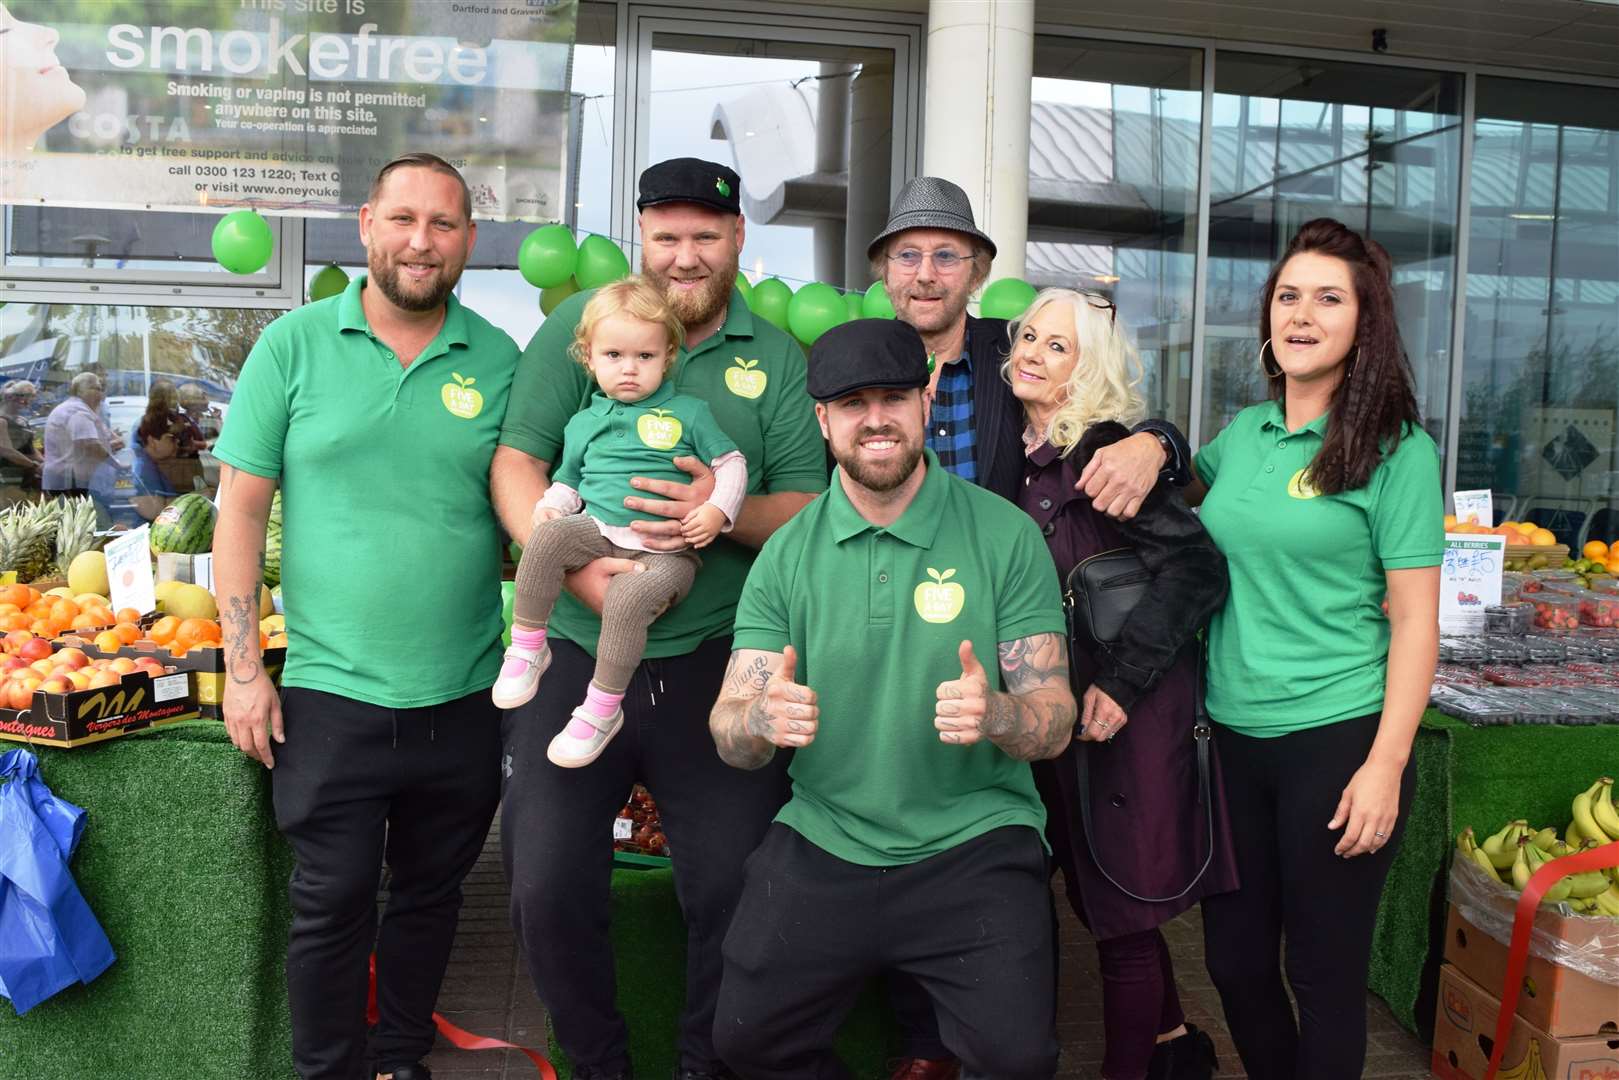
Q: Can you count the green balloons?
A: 11